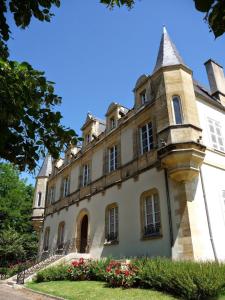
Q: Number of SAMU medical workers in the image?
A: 0